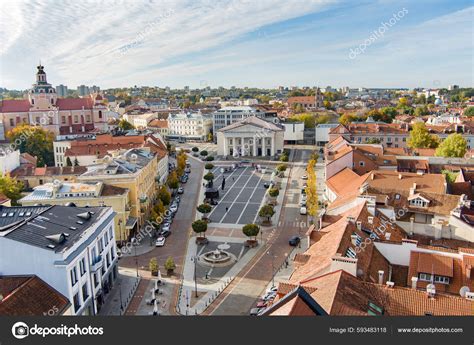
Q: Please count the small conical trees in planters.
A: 2